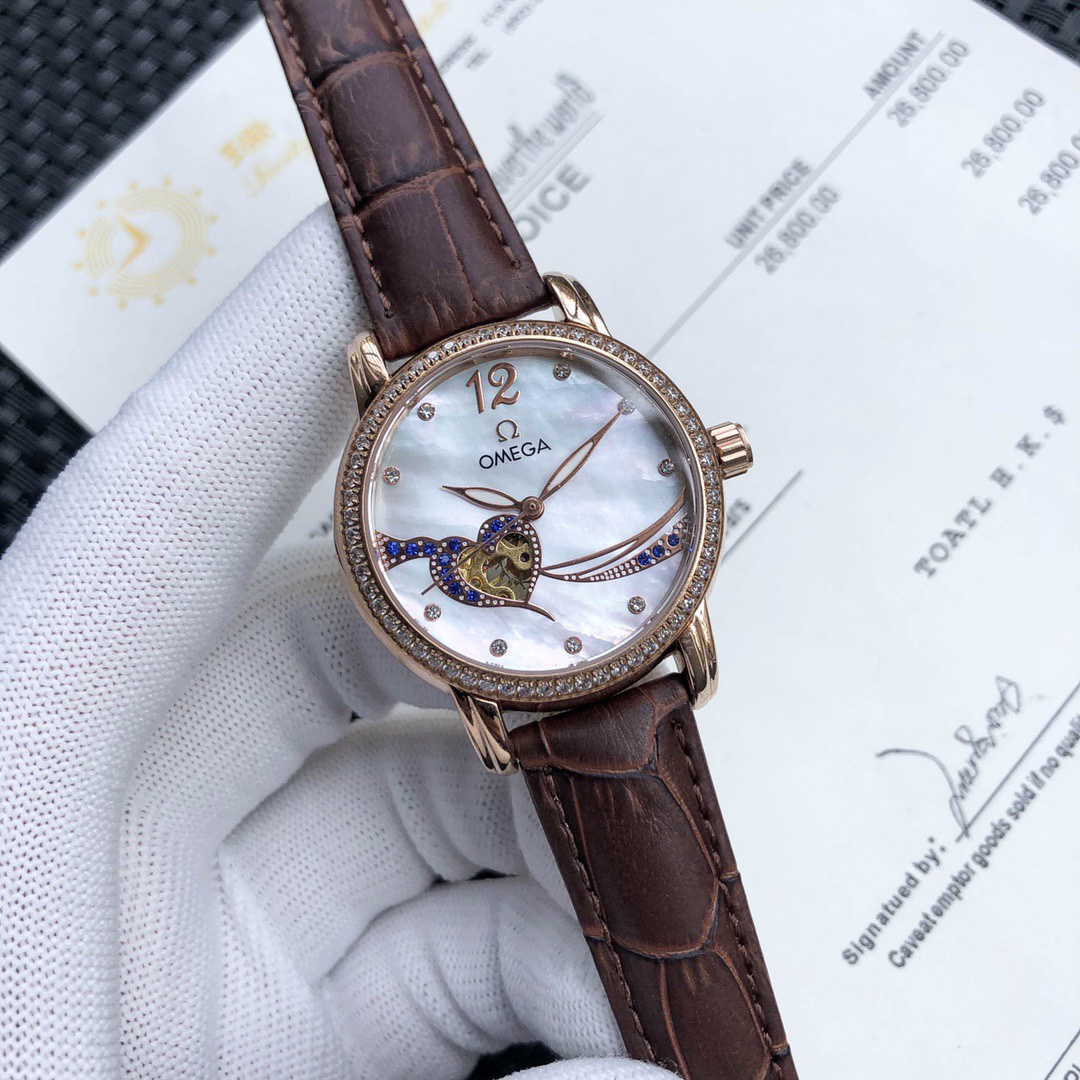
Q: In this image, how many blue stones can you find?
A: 14